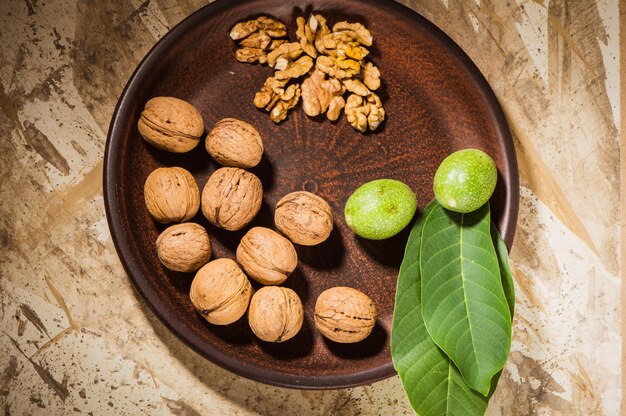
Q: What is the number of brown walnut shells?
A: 10